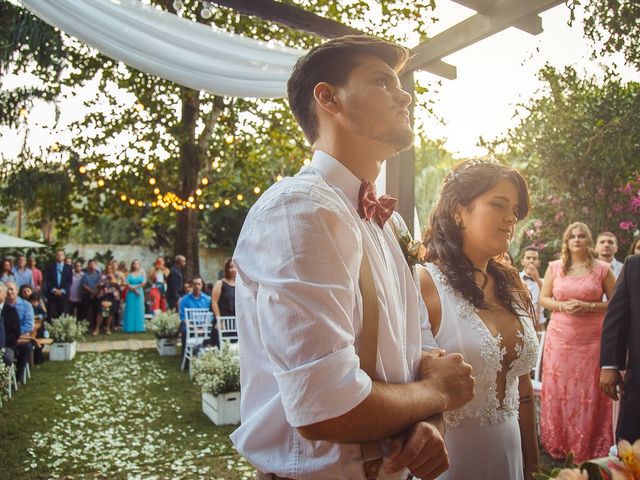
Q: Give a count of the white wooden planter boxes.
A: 3